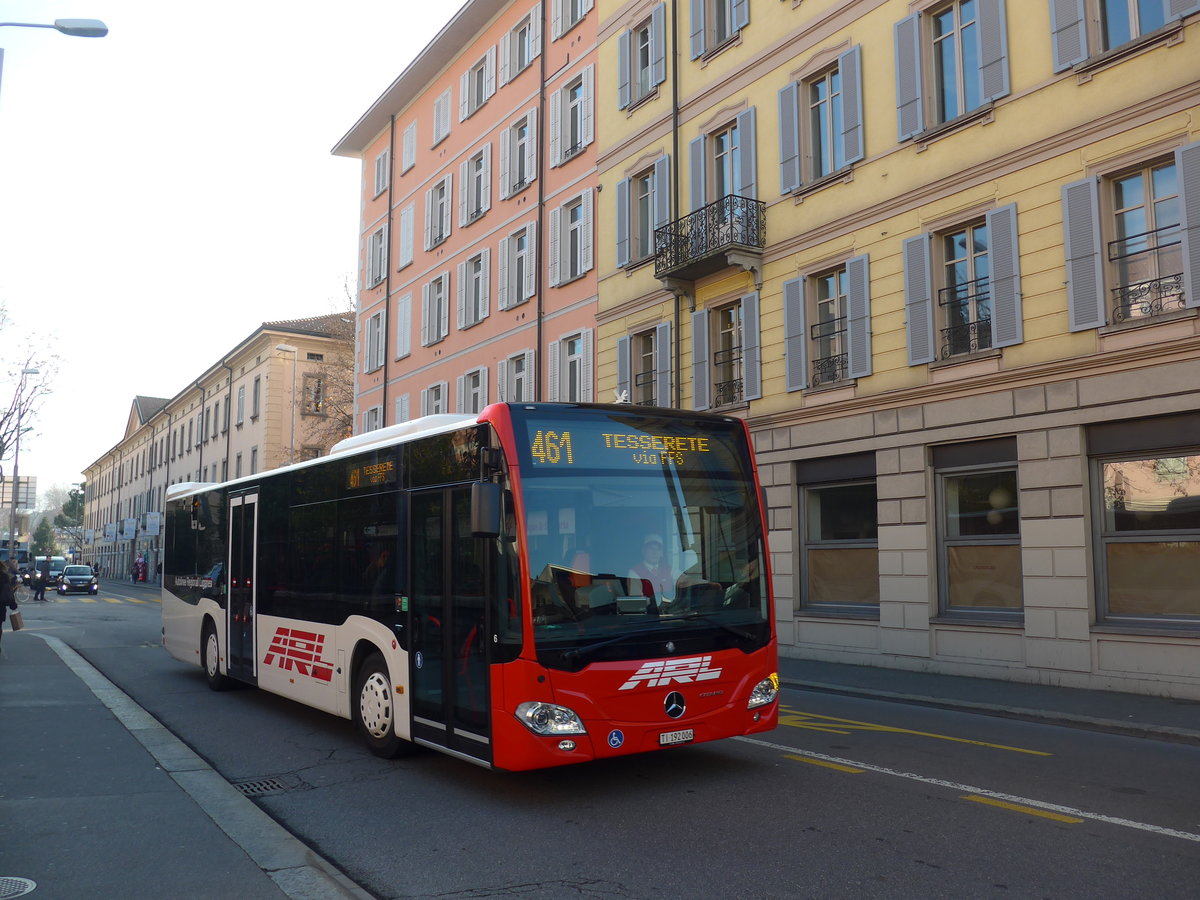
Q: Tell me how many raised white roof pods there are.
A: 2